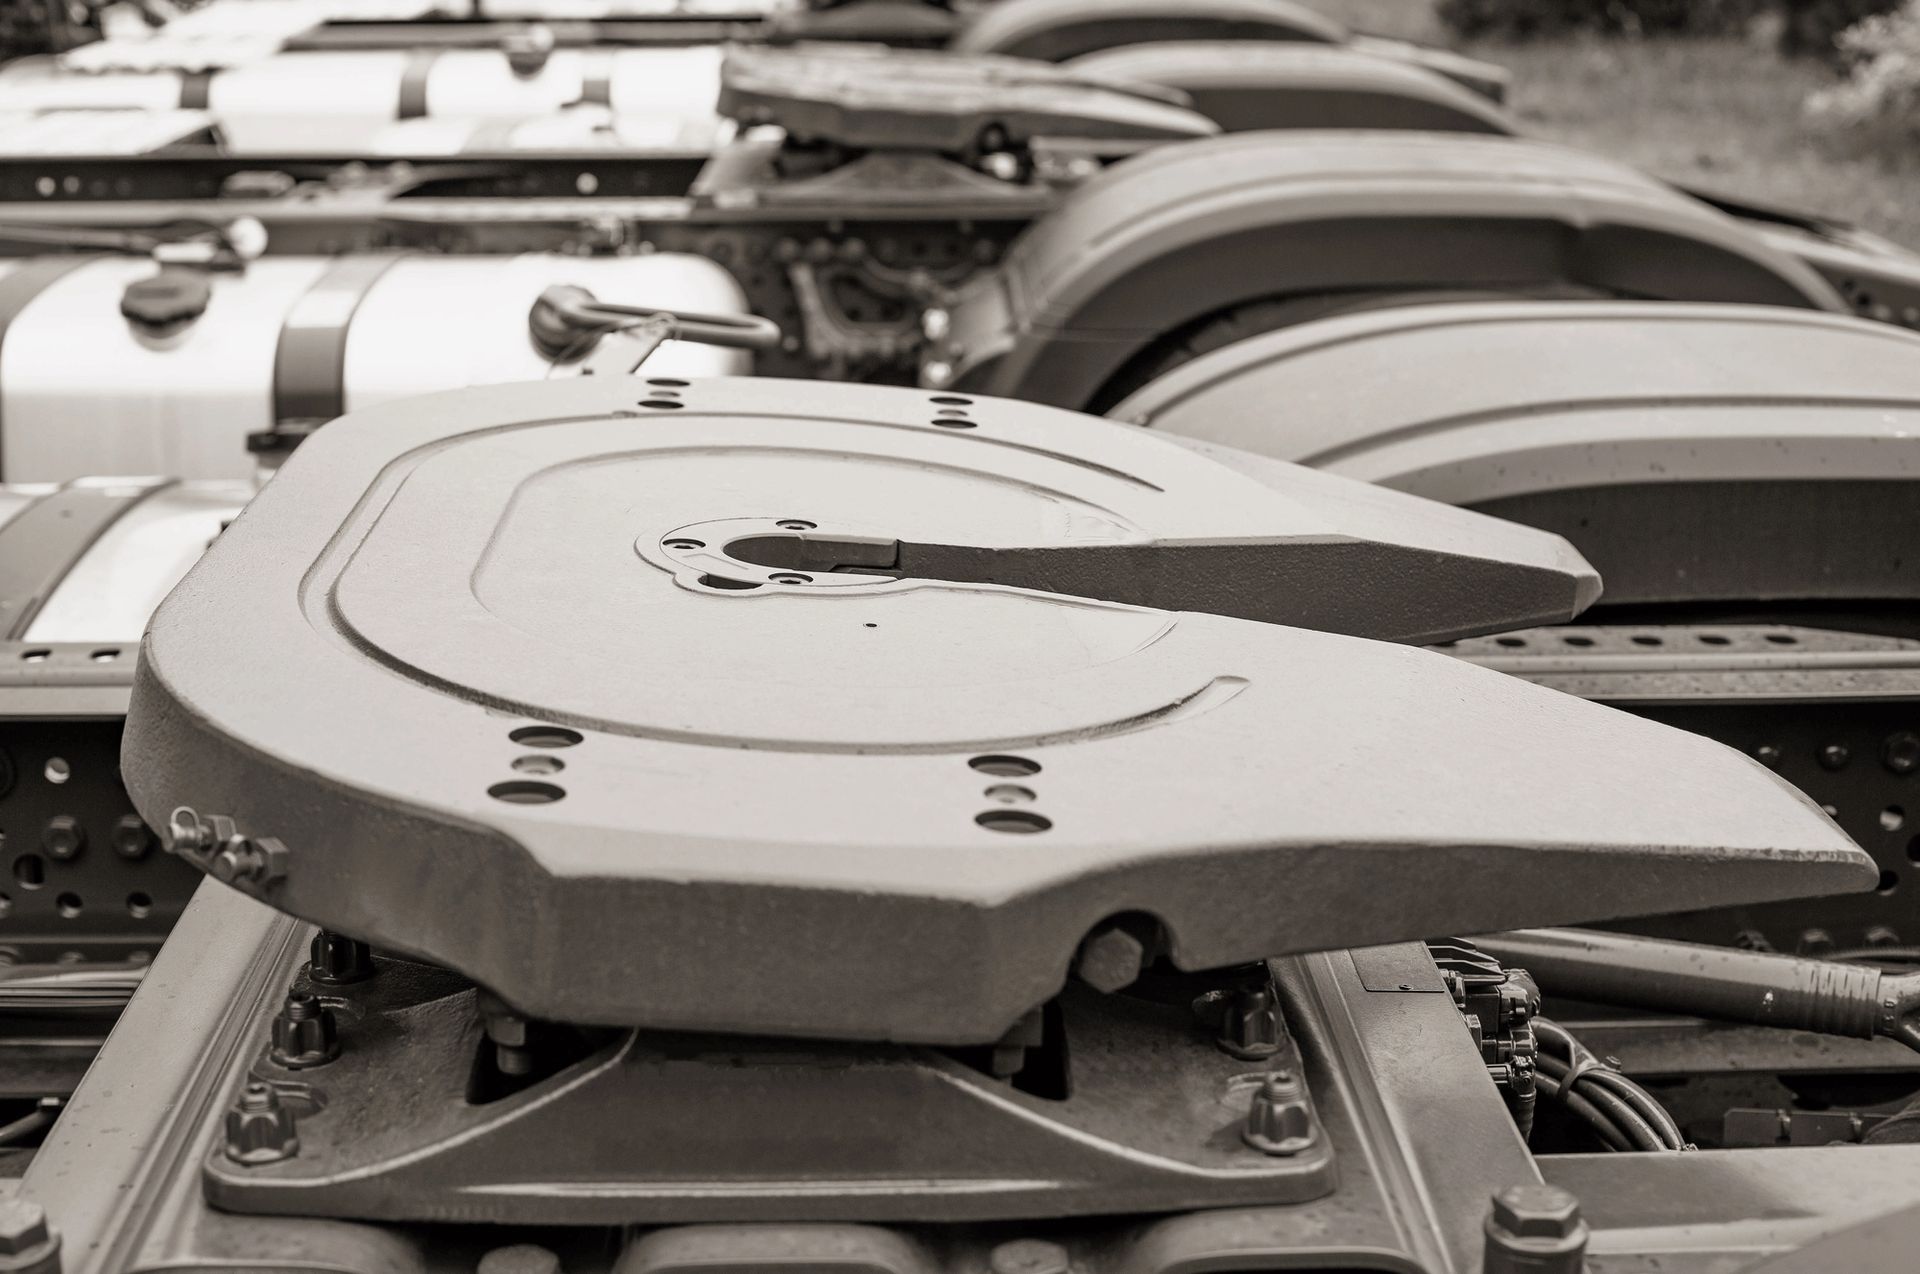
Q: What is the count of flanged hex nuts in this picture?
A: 5